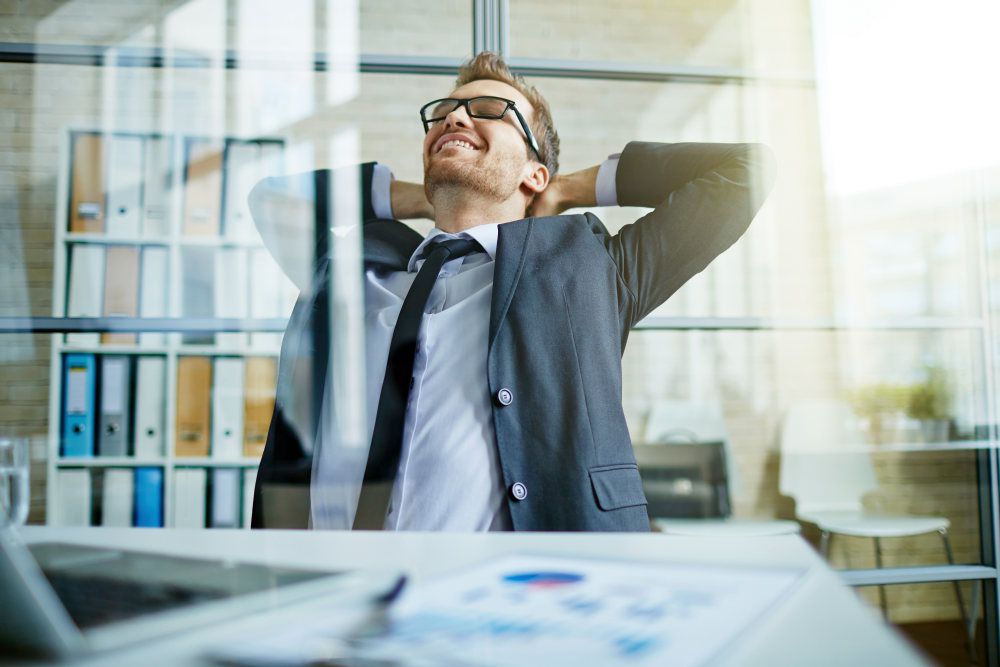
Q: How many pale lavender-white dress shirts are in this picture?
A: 1